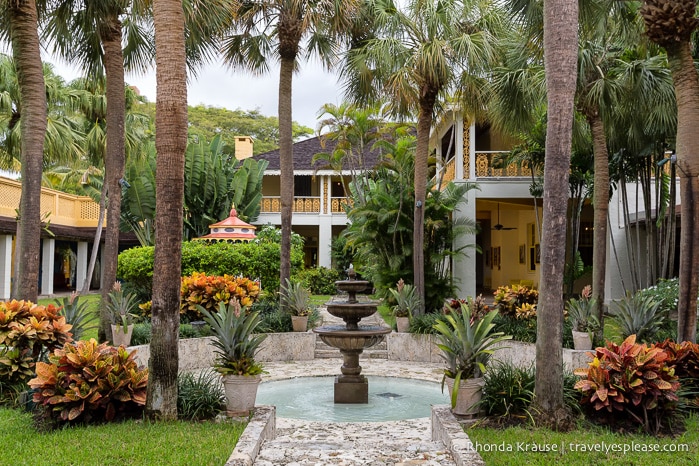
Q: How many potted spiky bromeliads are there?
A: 6